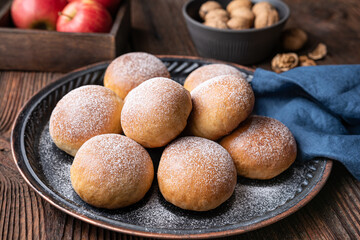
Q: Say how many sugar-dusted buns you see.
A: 8